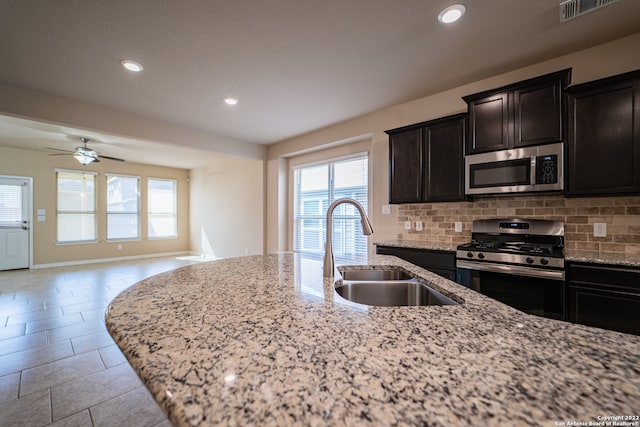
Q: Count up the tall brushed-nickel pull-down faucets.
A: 1